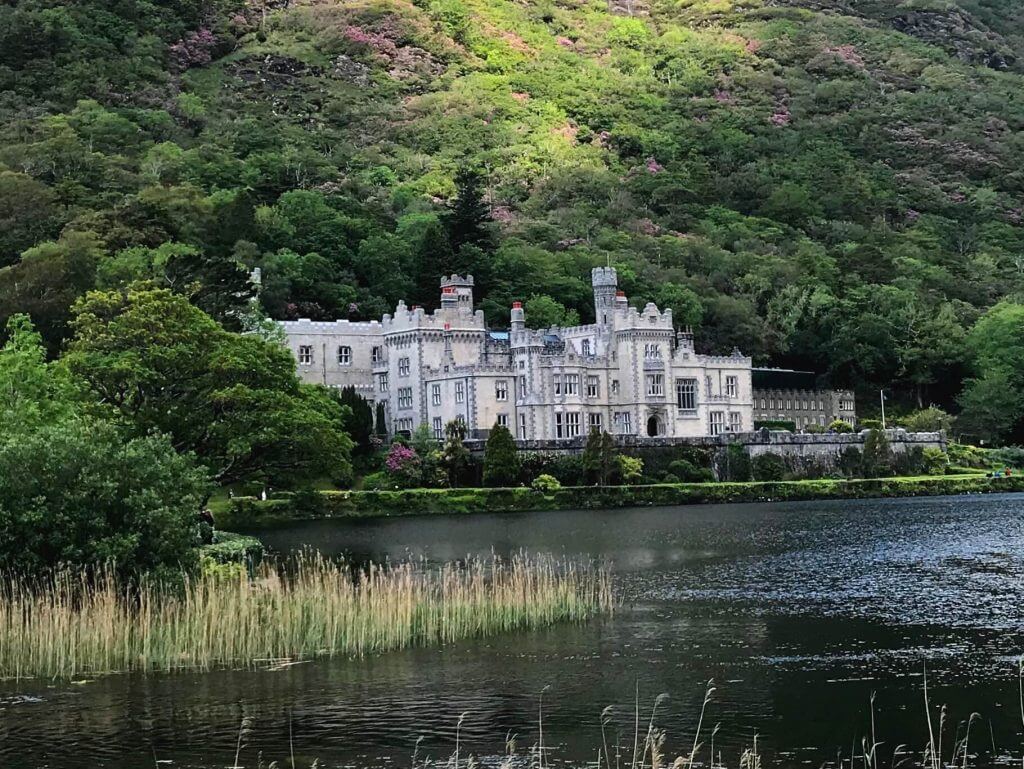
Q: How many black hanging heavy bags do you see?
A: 0